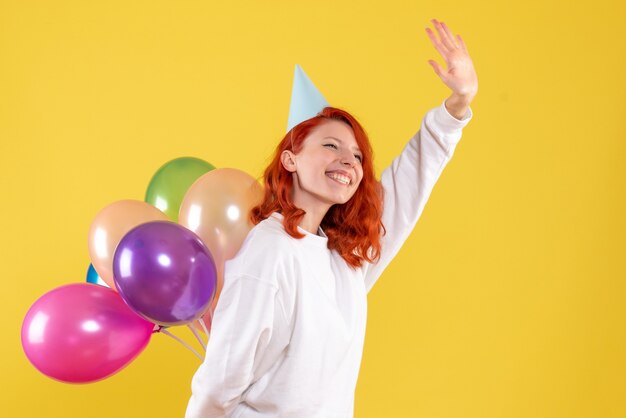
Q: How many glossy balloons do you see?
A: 6